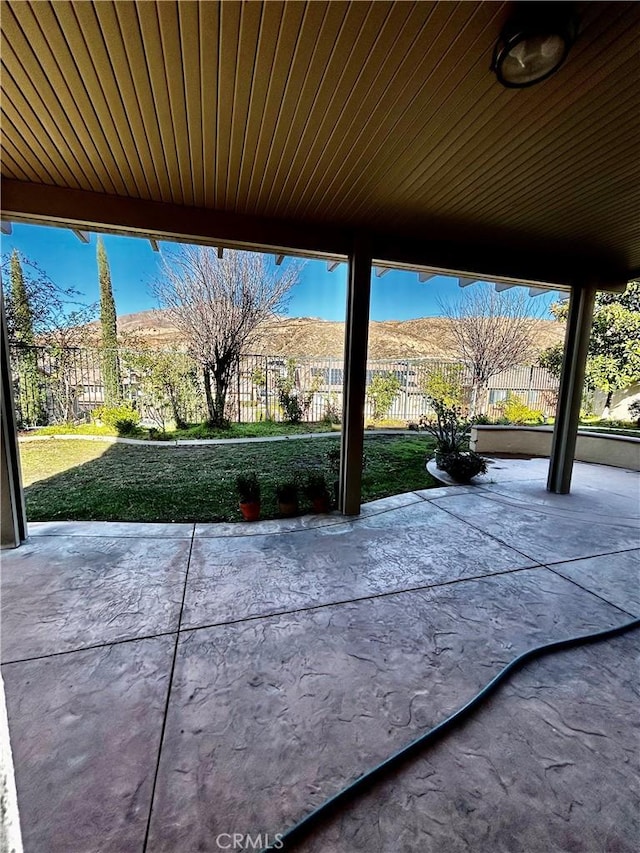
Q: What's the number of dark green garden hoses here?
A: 1